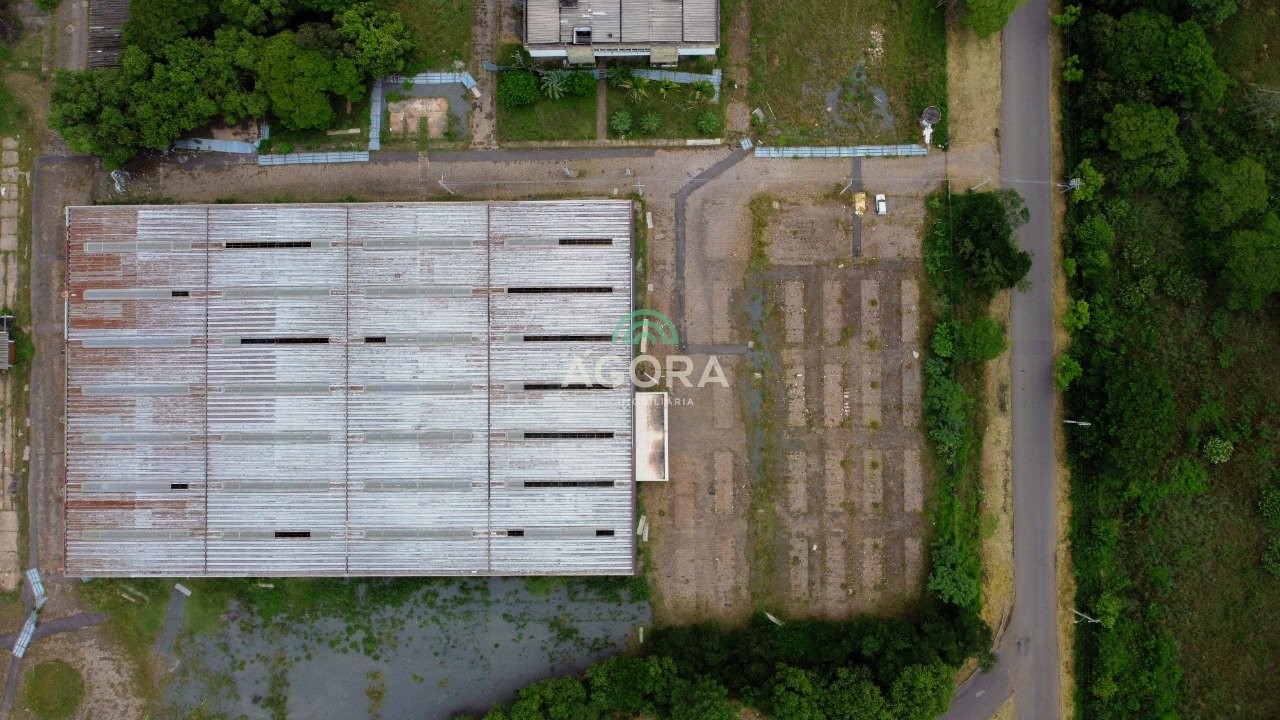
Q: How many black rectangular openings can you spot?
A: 14